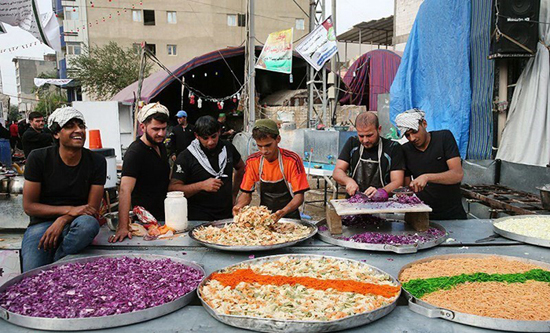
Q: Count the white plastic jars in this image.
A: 1